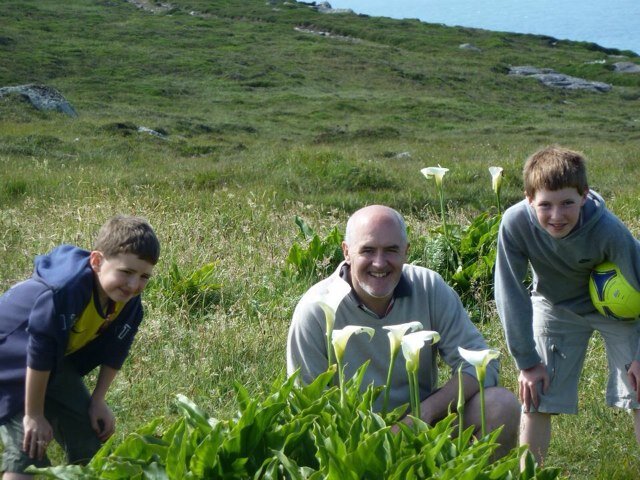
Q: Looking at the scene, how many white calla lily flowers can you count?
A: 7